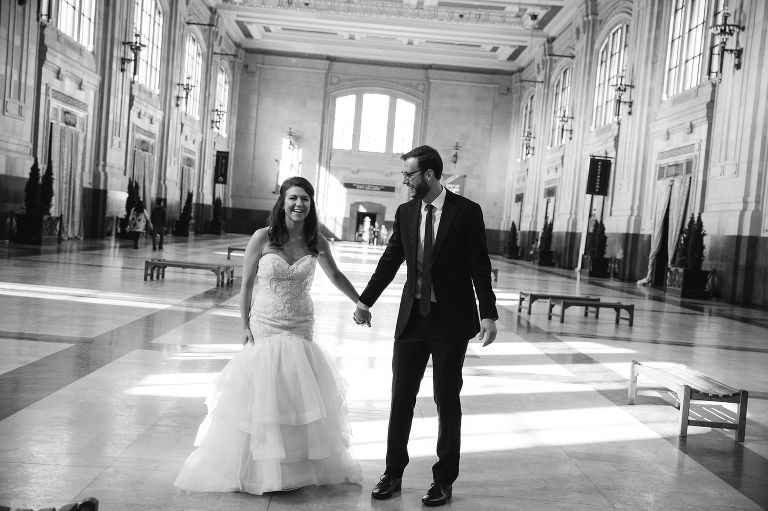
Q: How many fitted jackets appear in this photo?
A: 1